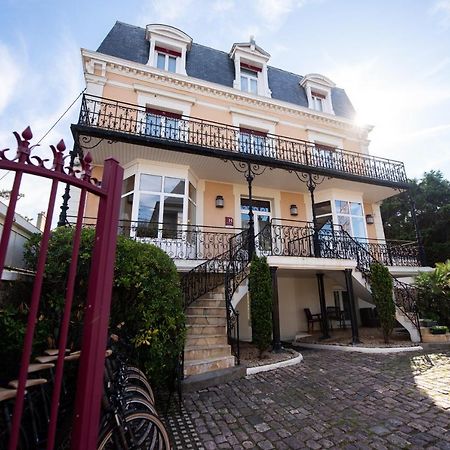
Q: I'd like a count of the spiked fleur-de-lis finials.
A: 3